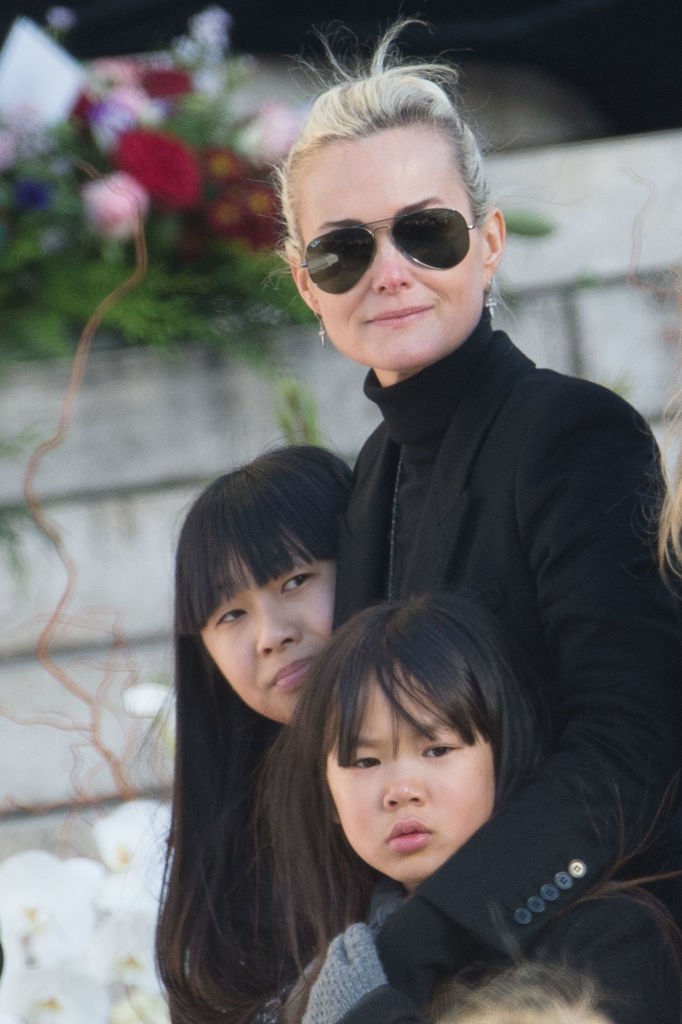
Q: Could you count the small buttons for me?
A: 5